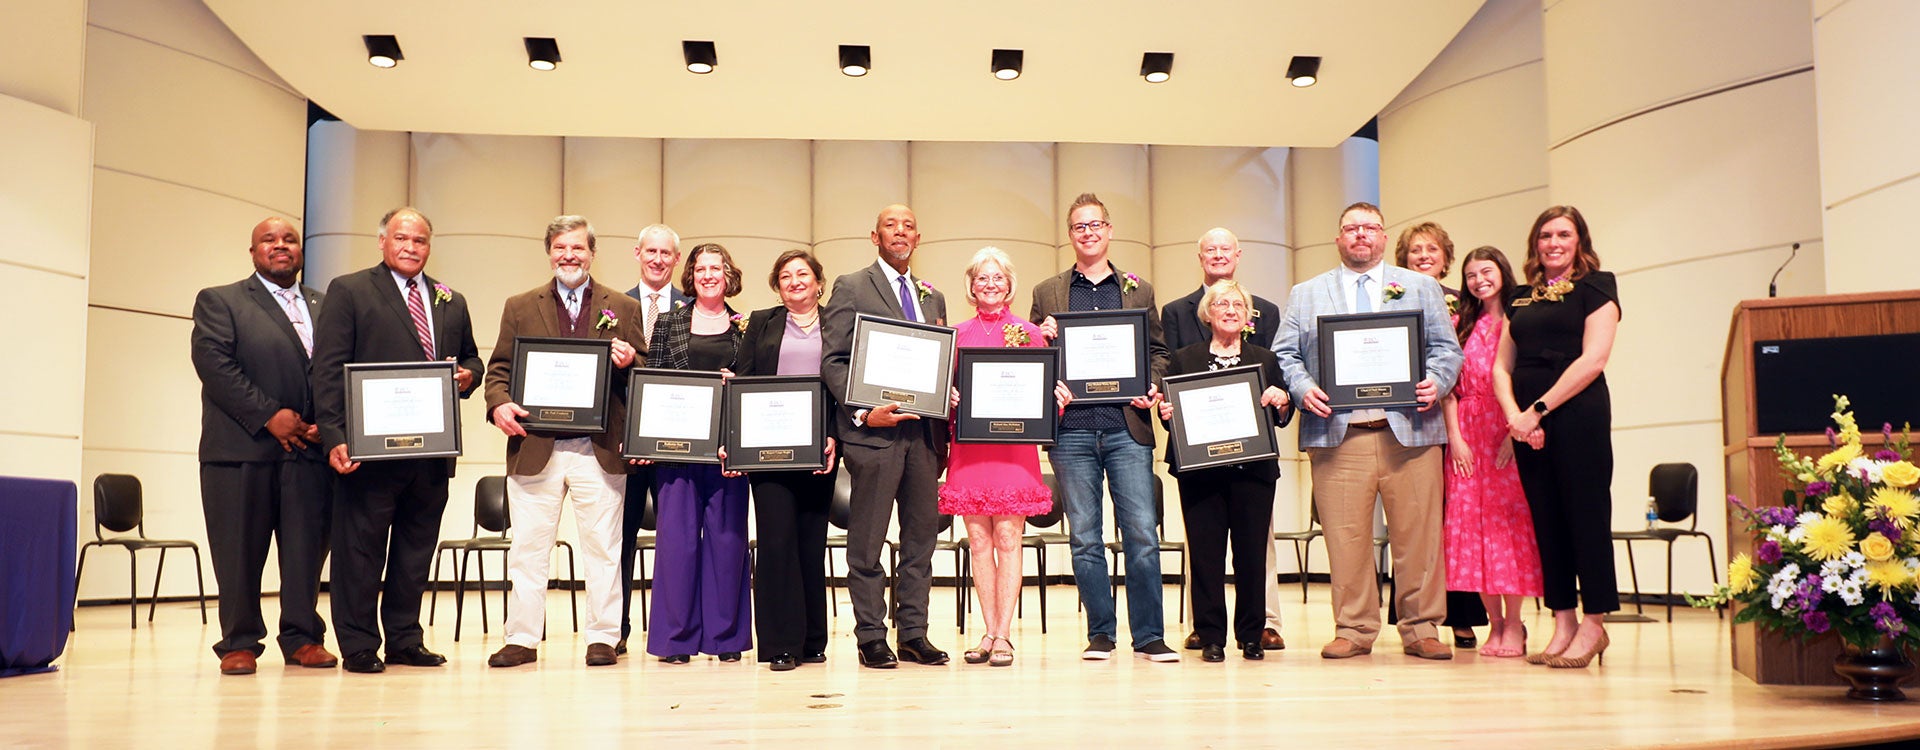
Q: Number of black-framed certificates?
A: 9